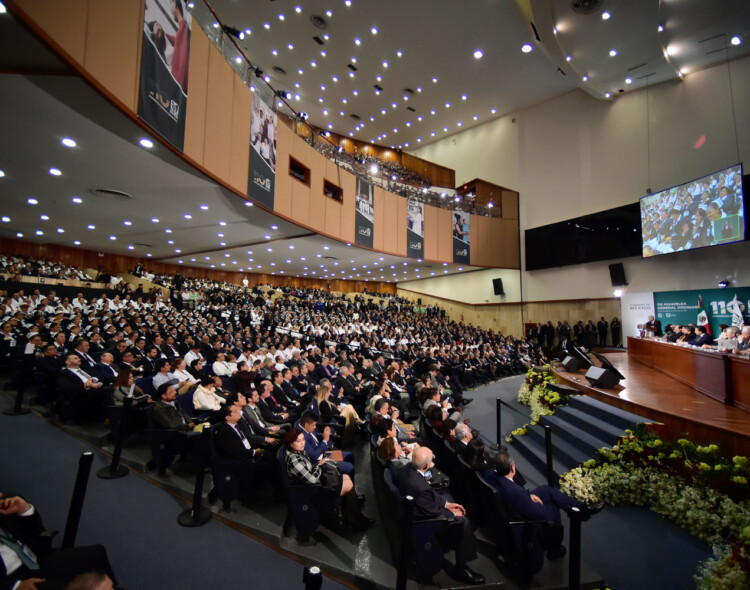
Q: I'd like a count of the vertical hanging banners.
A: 5